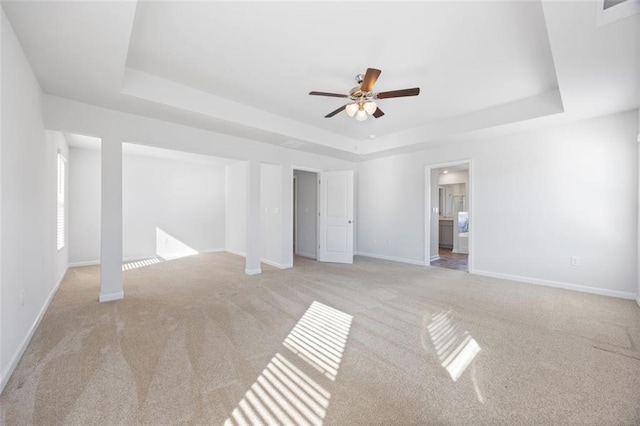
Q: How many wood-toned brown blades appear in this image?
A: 5